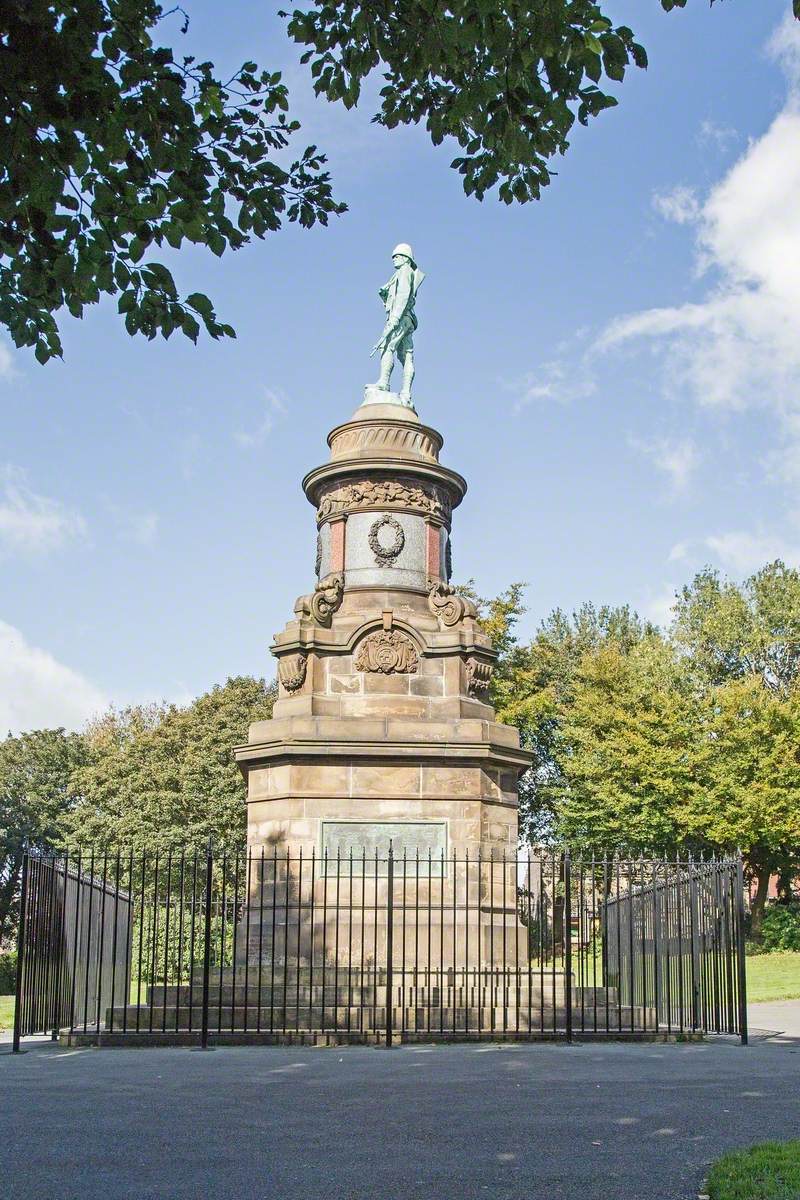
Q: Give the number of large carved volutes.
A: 2